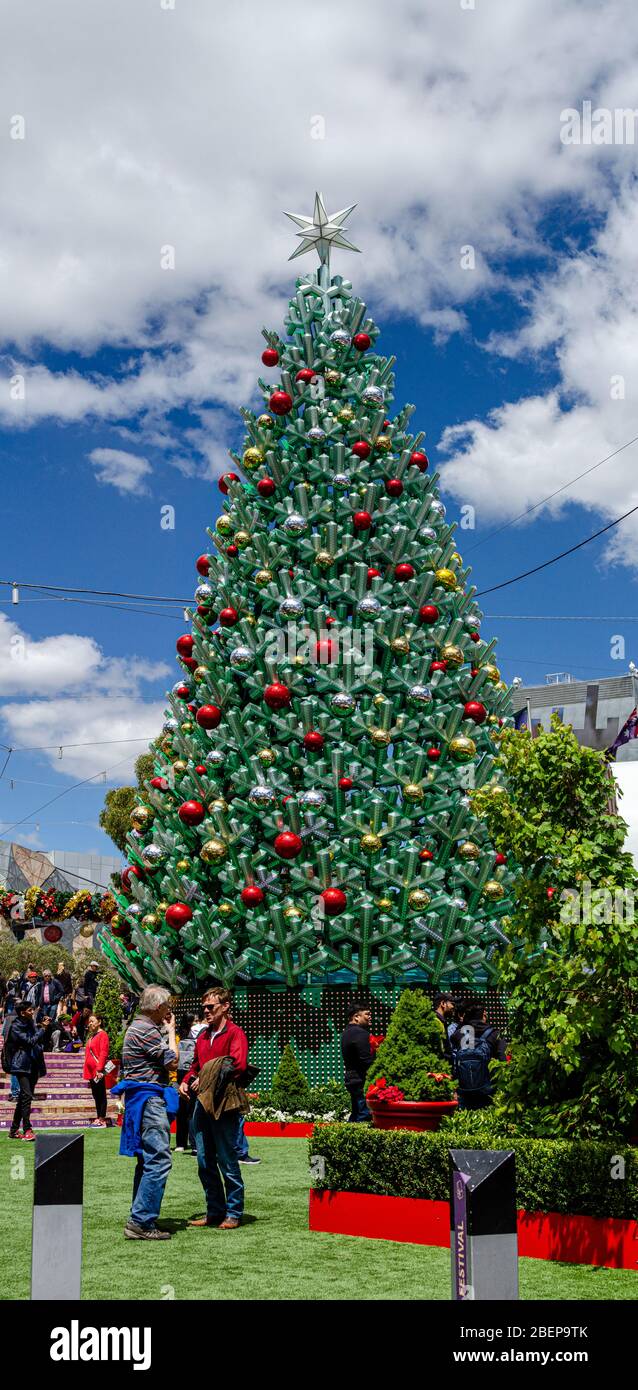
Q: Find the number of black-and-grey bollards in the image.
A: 2